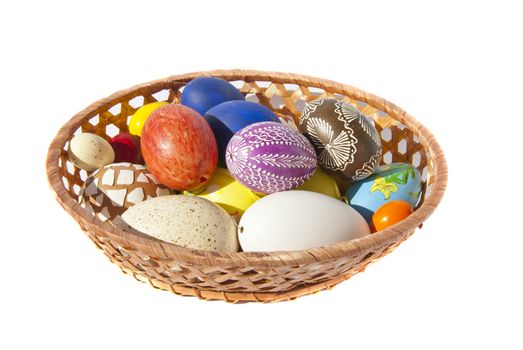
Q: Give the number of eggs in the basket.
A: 13